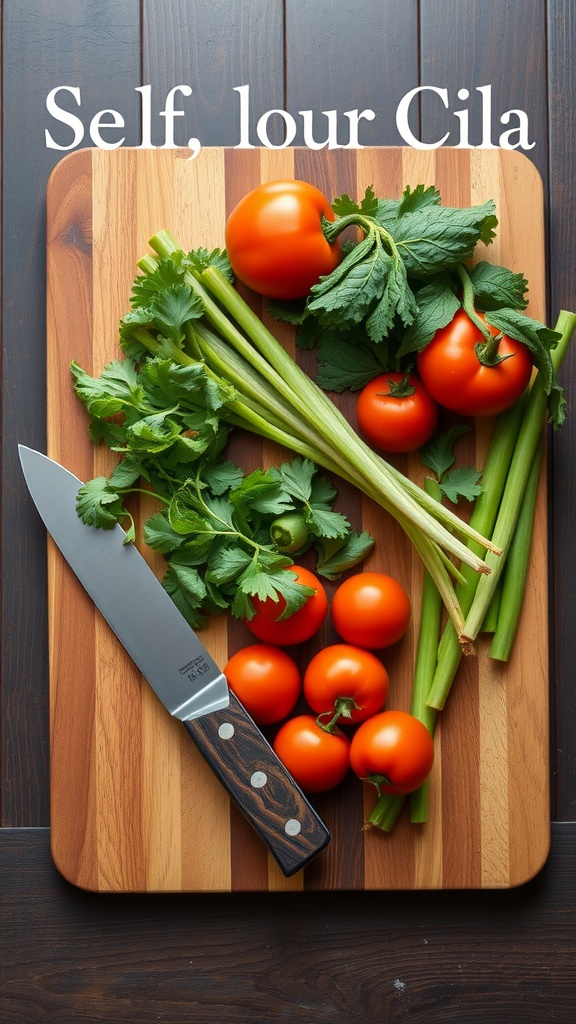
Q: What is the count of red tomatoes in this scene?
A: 9